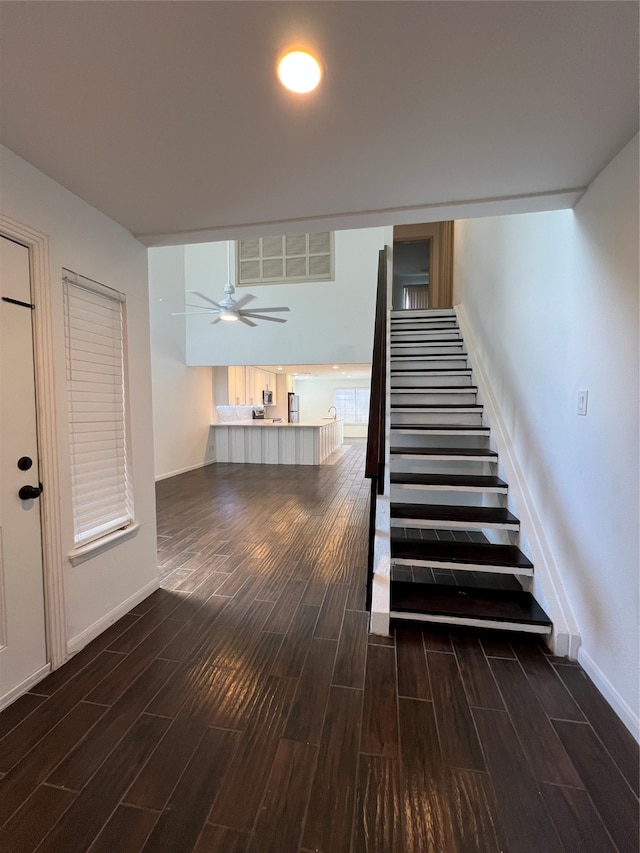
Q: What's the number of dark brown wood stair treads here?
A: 13